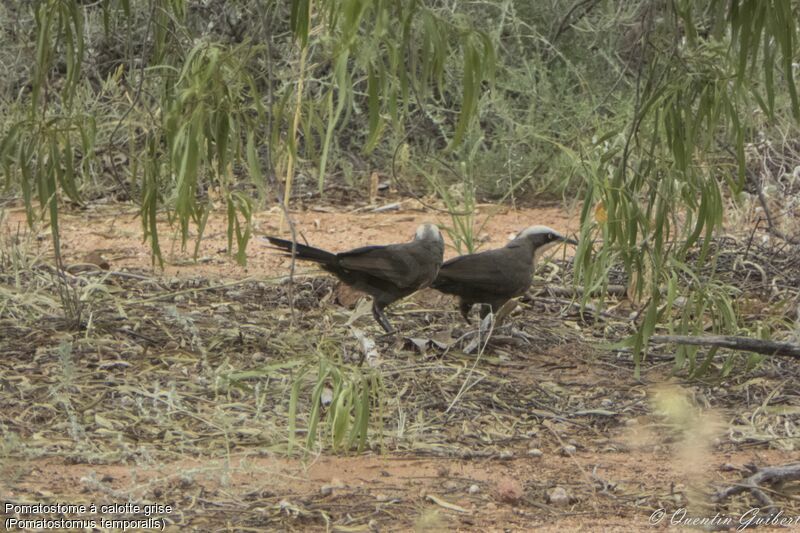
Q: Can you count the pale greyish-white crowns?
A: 2